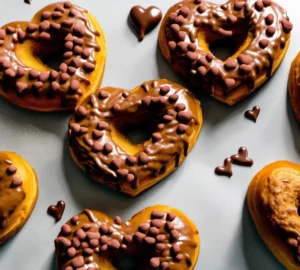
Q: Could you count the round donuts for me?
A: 0